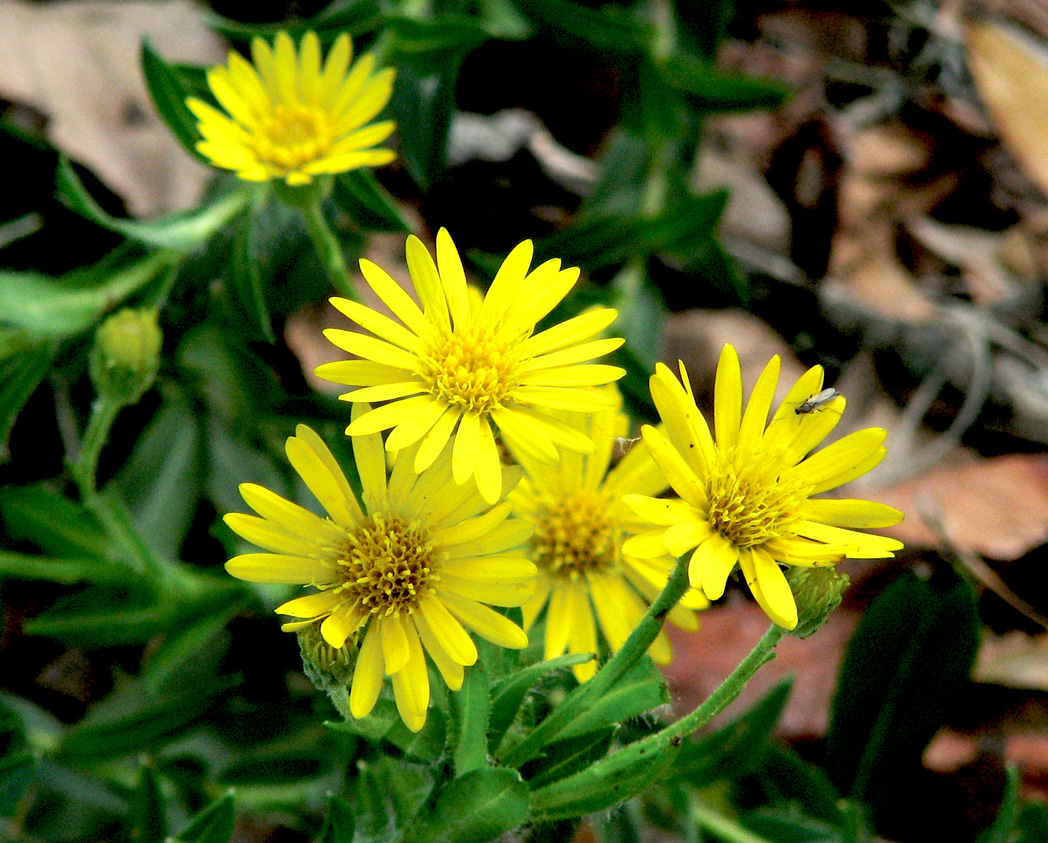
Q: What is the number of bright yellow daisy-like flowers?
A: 5